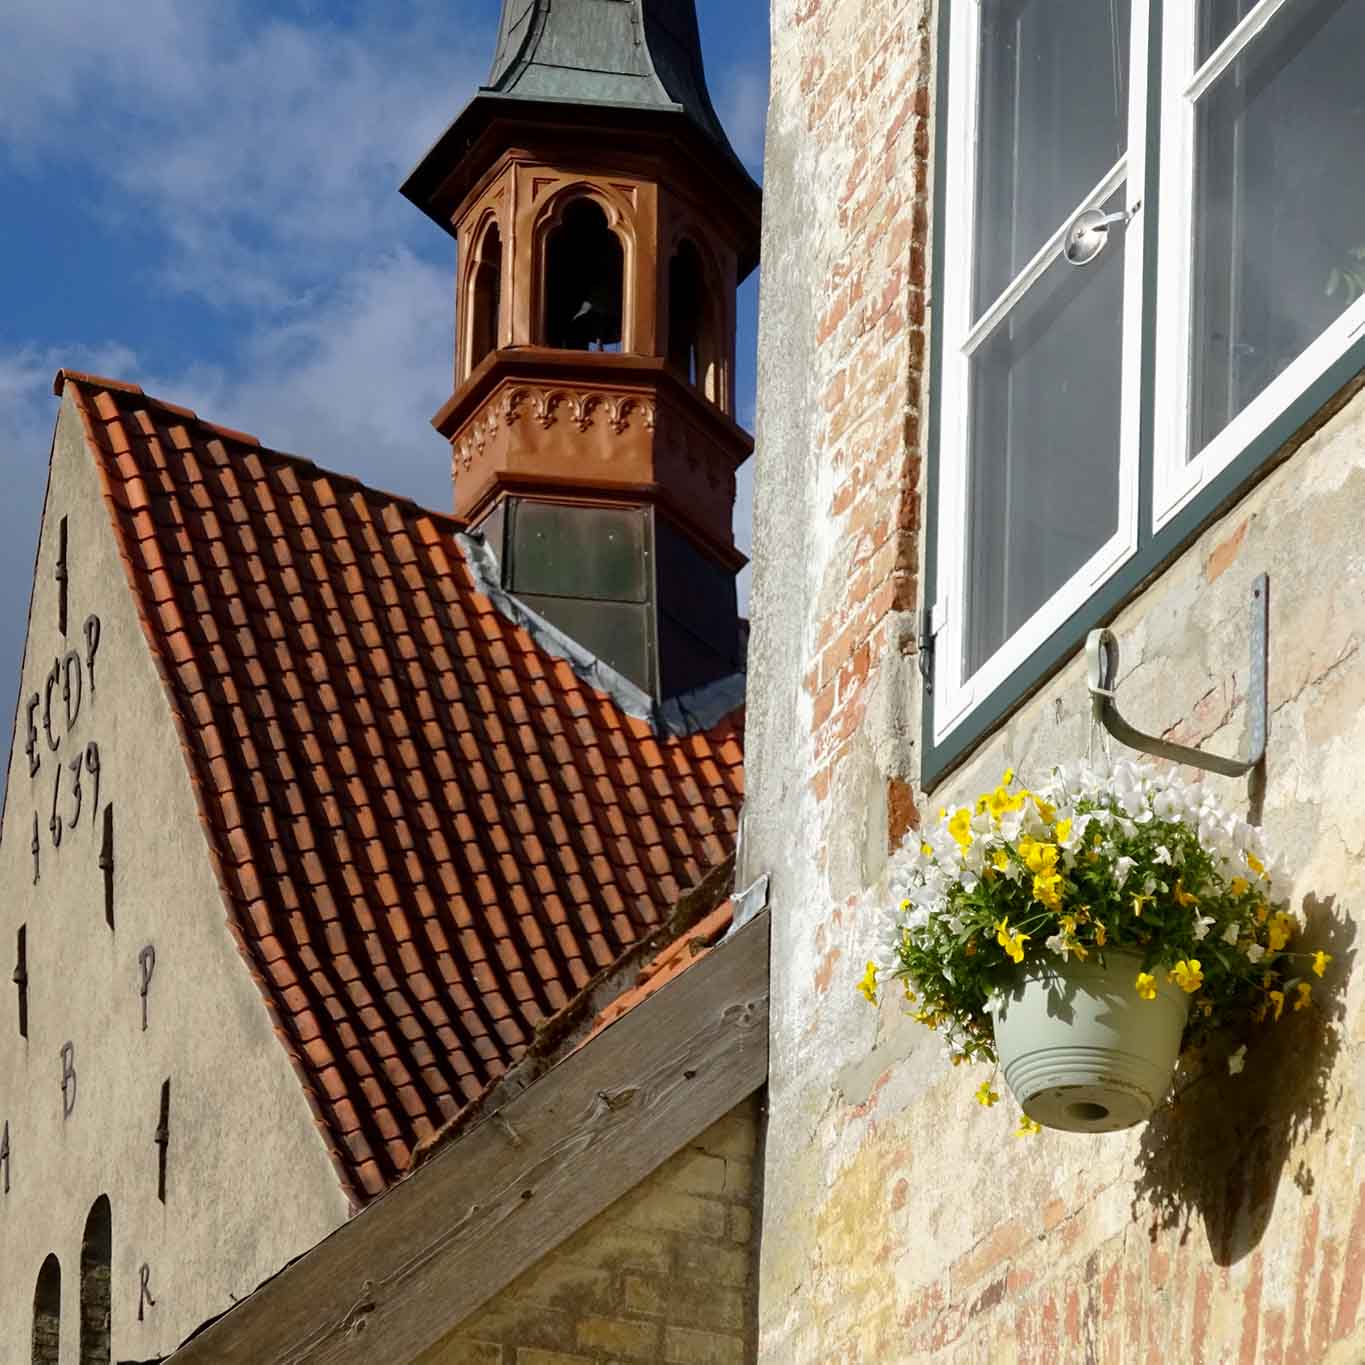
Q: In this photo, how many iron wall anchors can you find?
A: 4